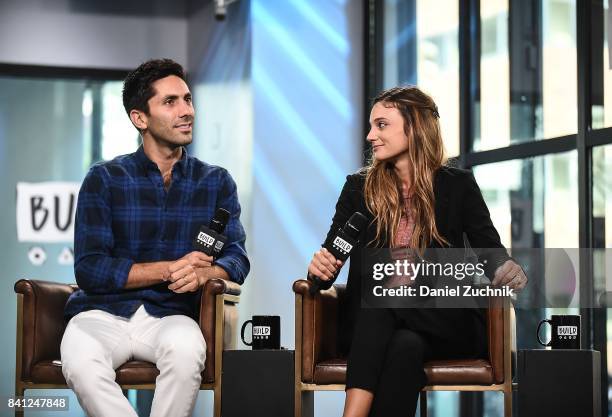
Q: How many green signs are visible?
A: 0